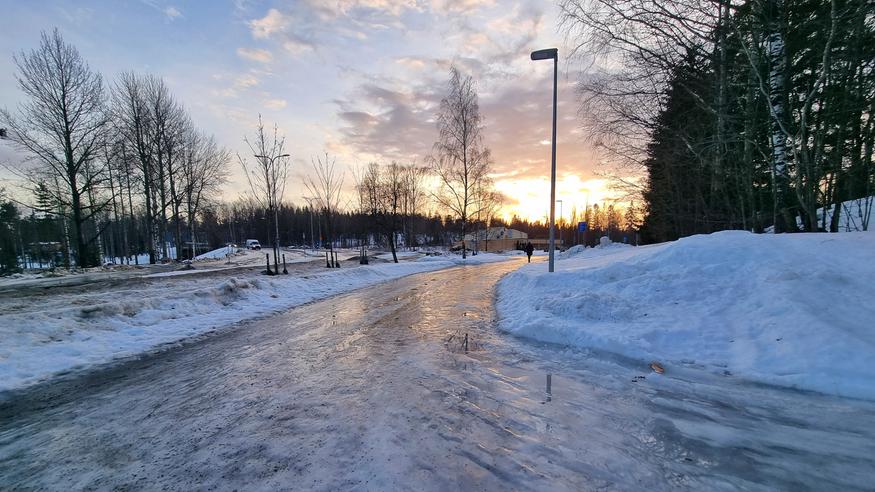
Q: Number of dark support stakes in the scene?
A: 6